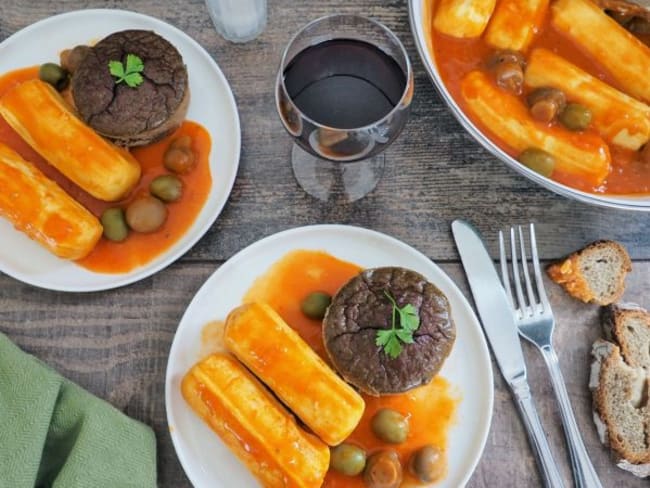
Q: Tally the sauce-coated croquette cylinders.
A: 9